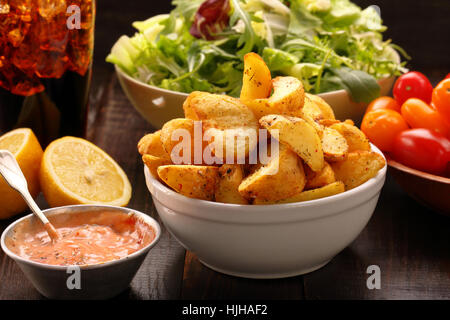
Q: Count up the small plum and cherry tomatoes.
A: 7